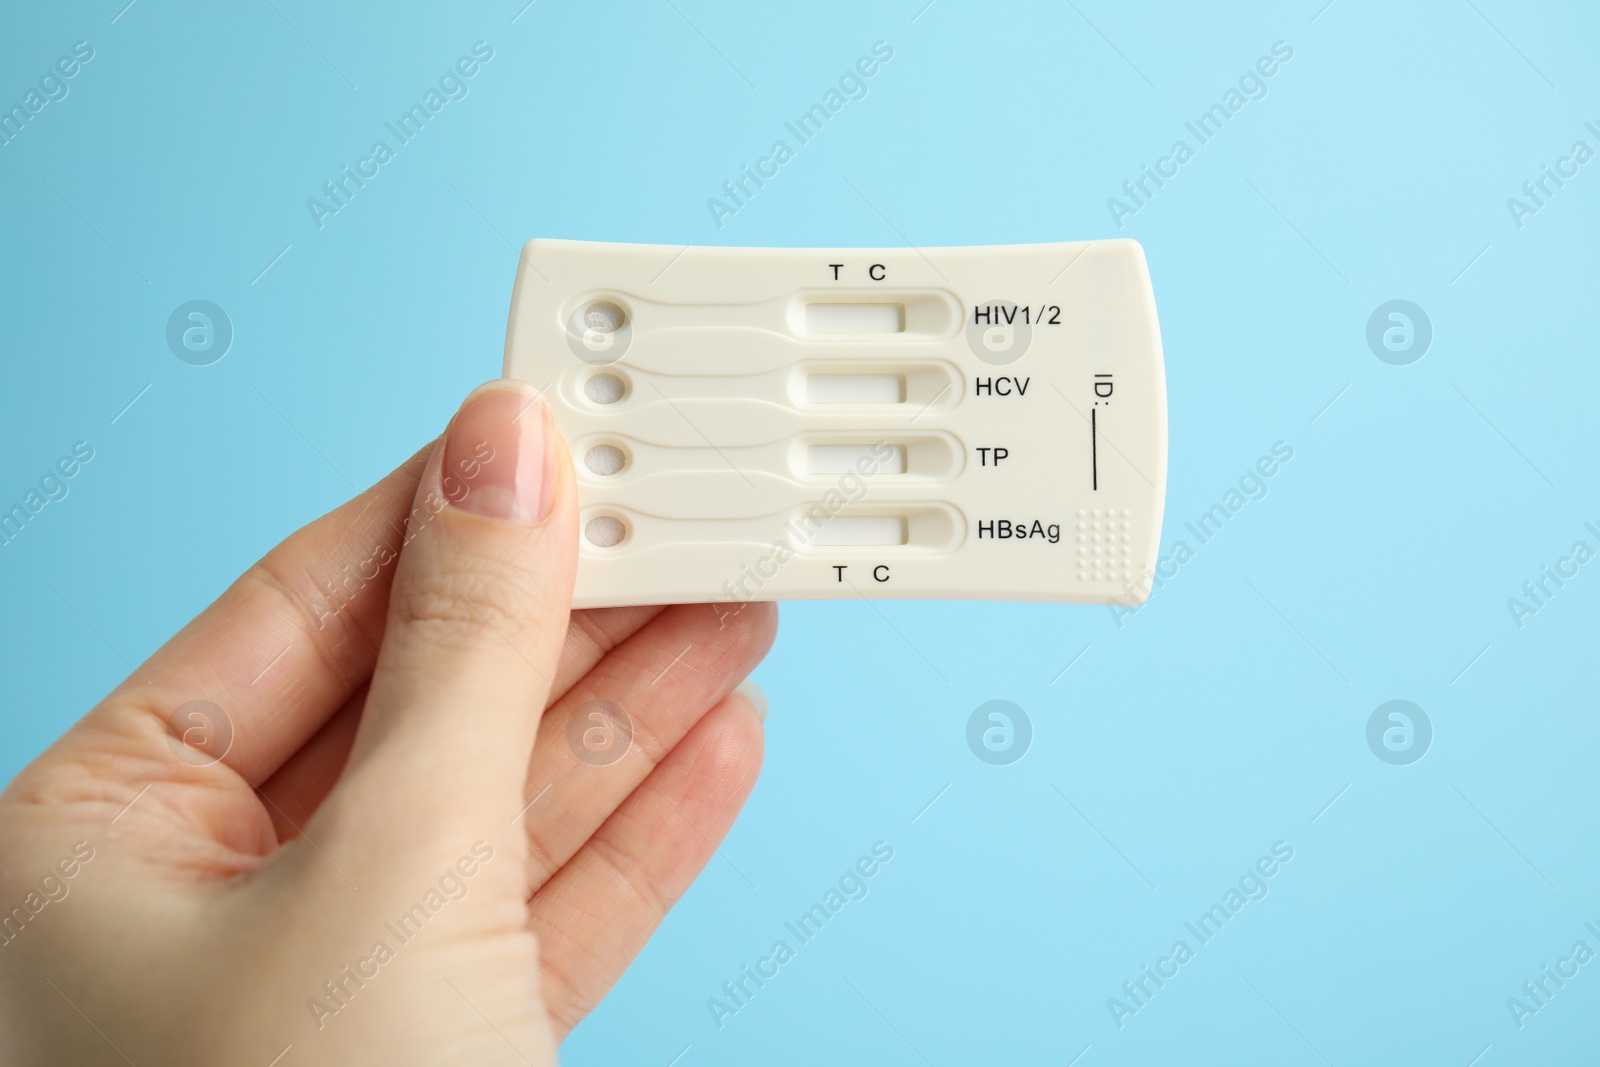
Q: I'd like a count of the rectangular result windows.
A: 4